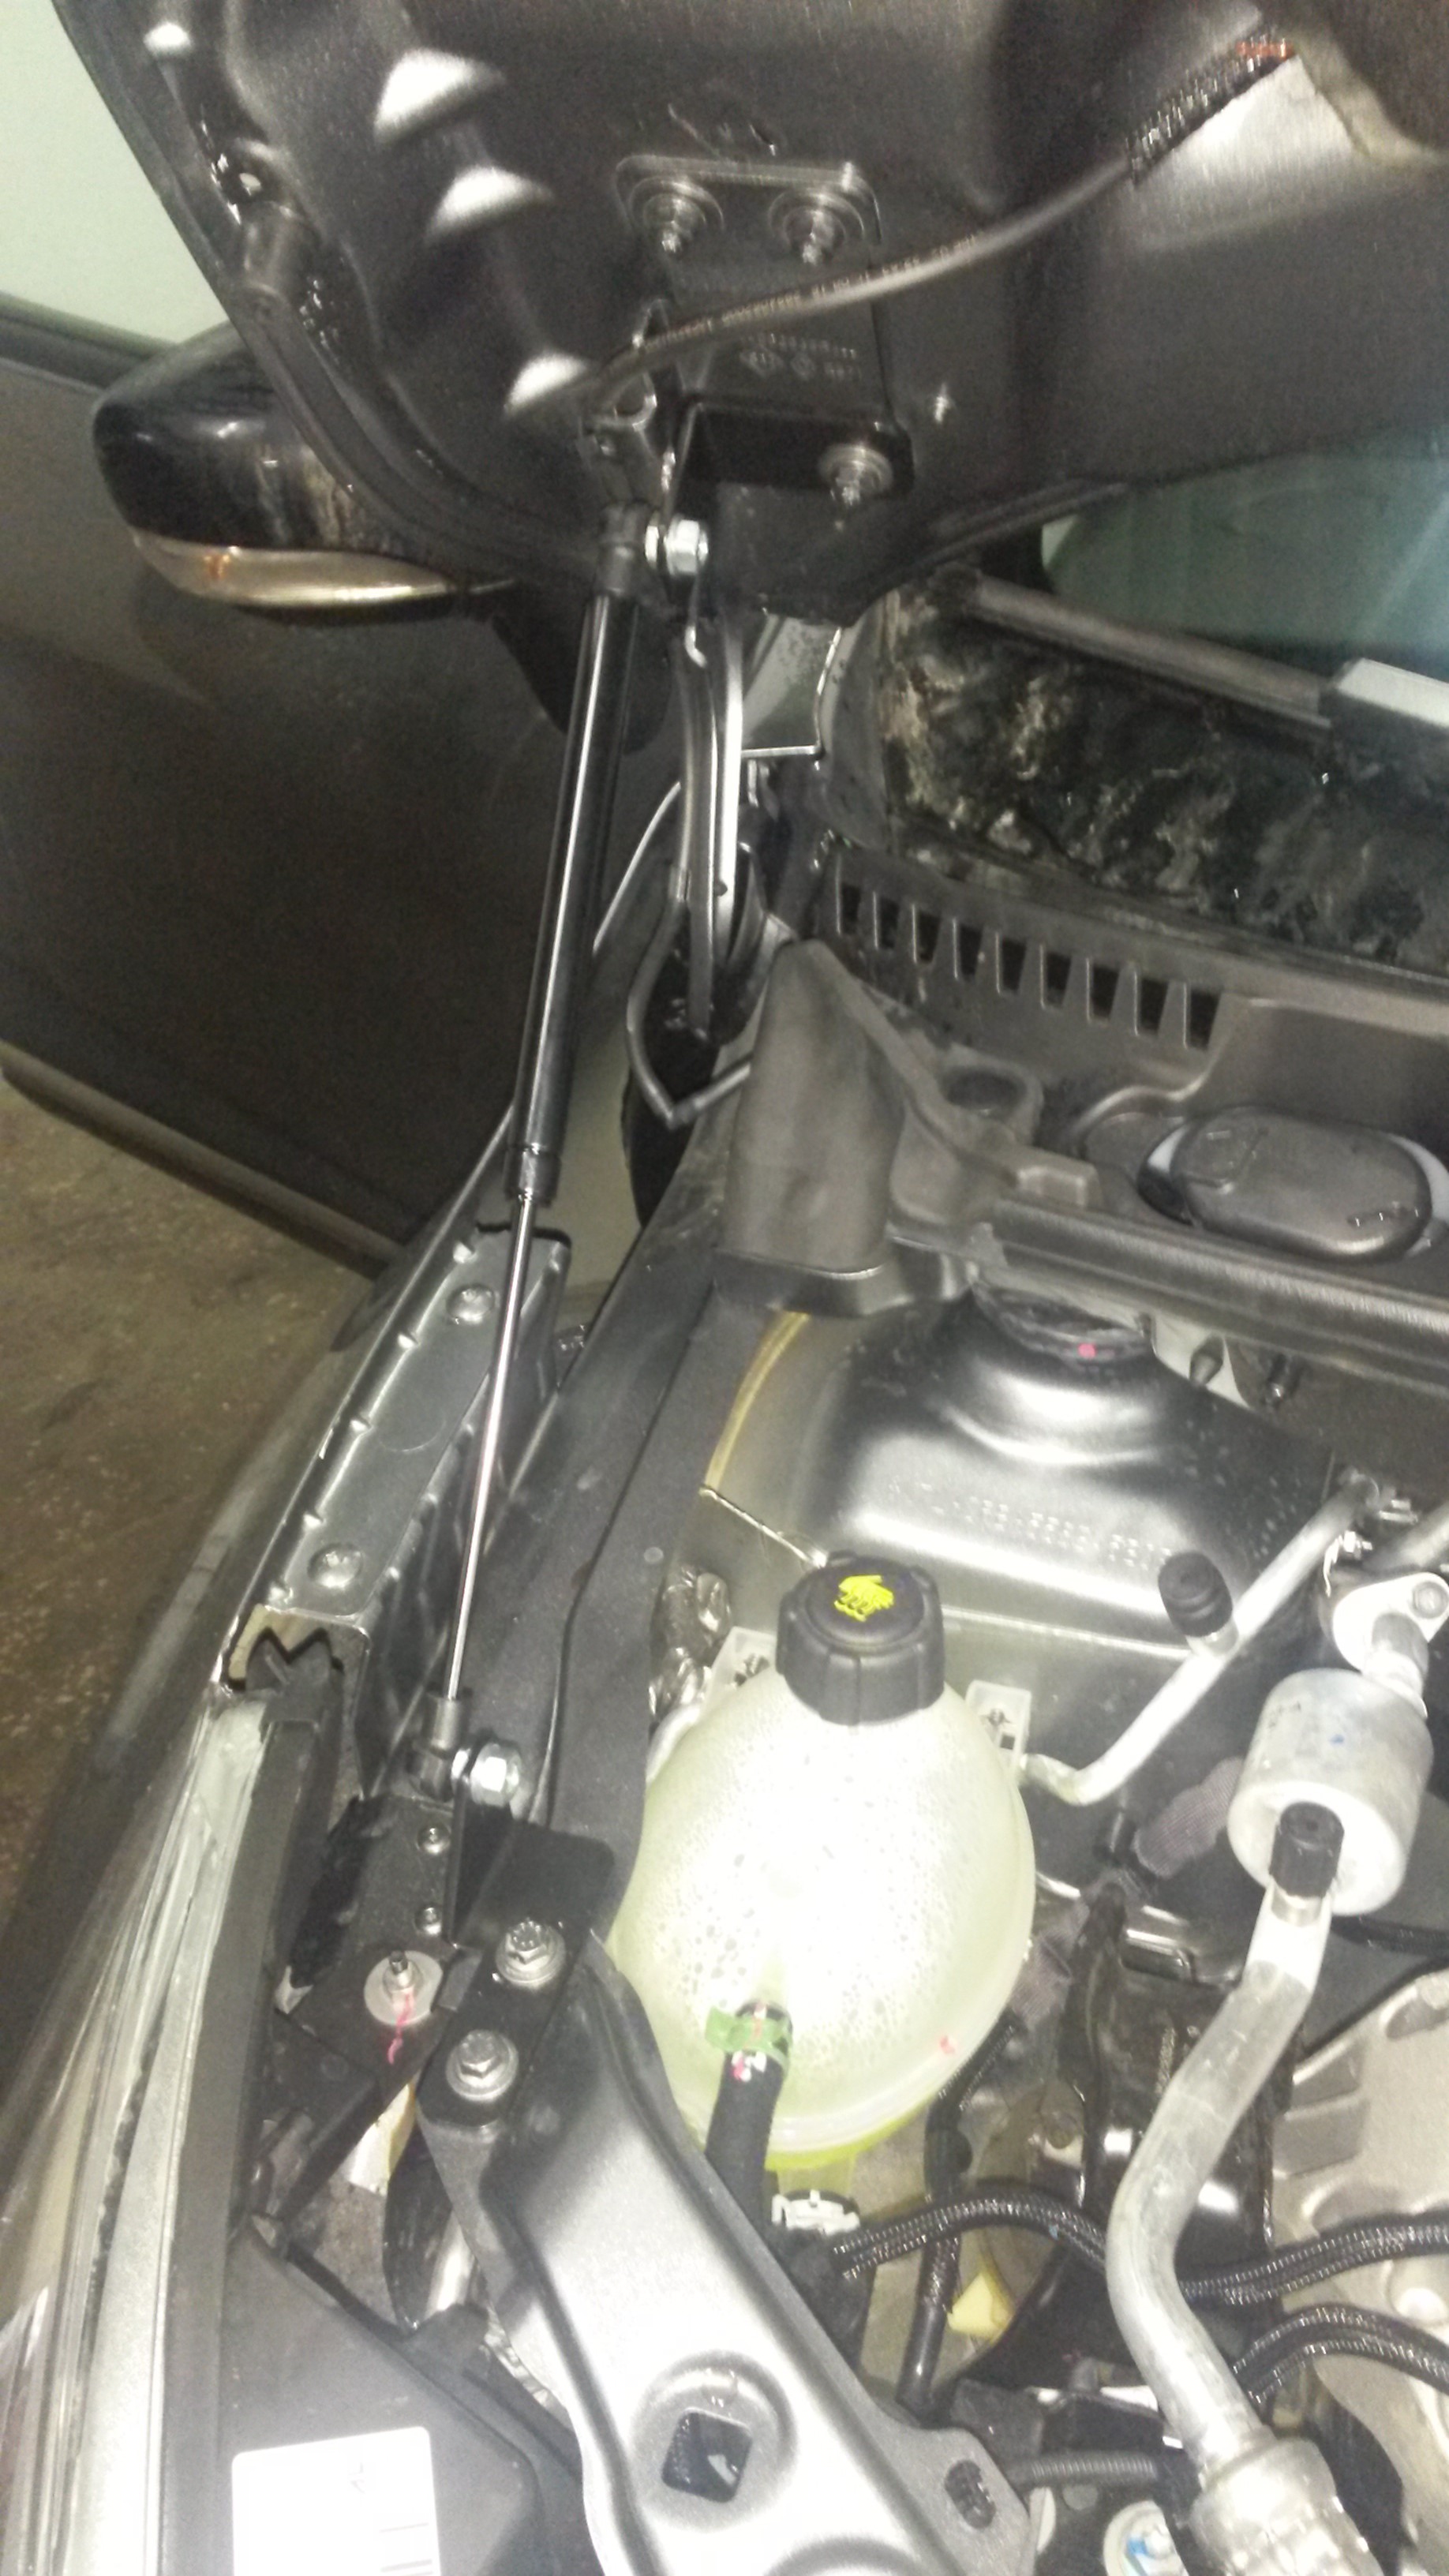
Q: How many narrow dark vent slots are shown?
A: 9